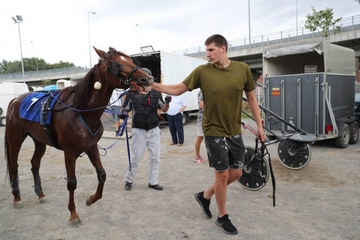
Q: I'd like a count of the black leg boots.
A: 4